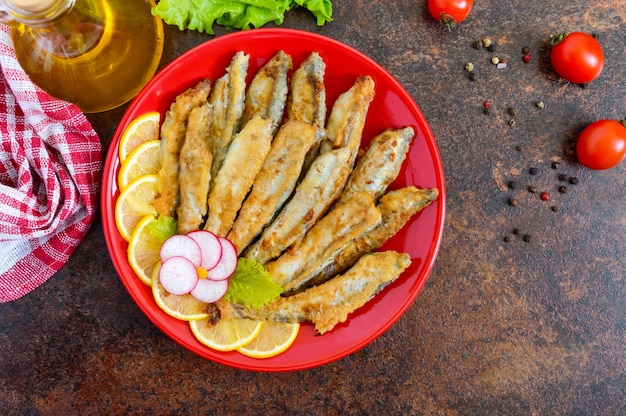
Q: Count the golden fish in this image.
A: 13